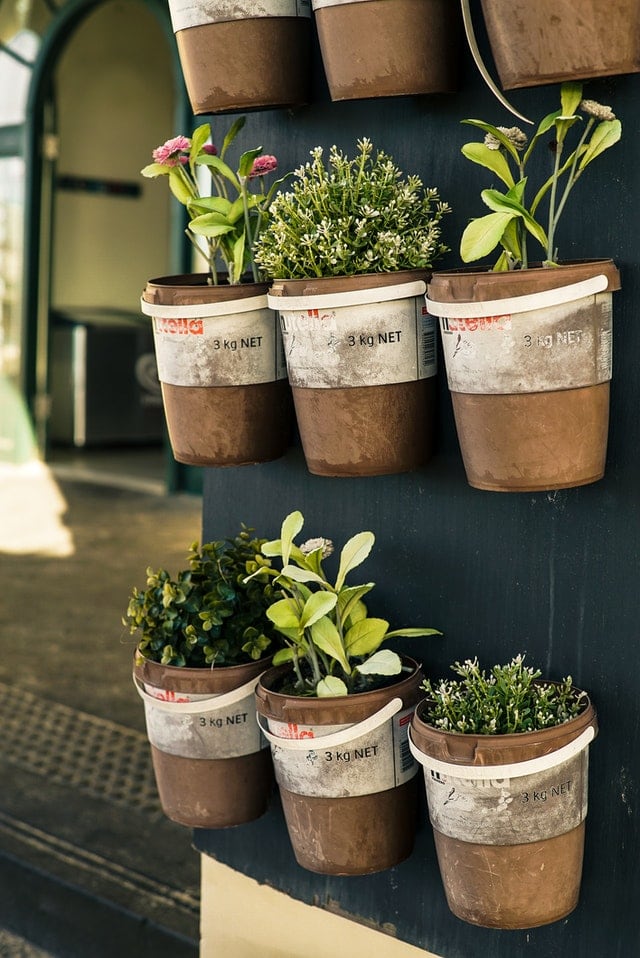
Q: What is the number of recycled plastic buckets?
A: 9